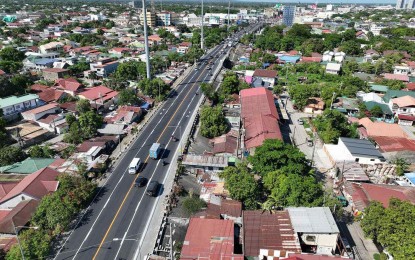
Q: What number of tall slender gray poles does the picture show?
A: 3